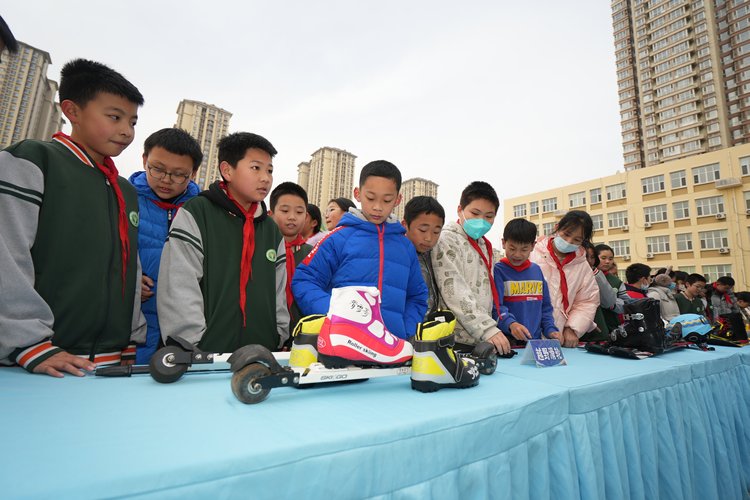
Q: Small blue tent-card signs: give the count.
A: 1